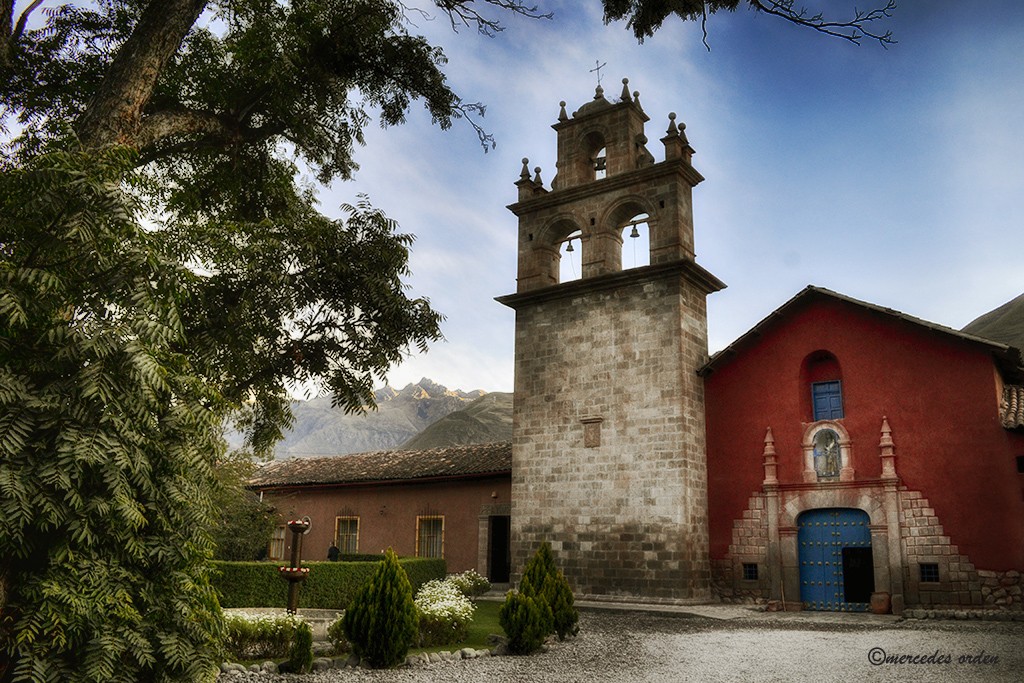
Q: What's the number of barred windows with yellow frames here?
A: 2